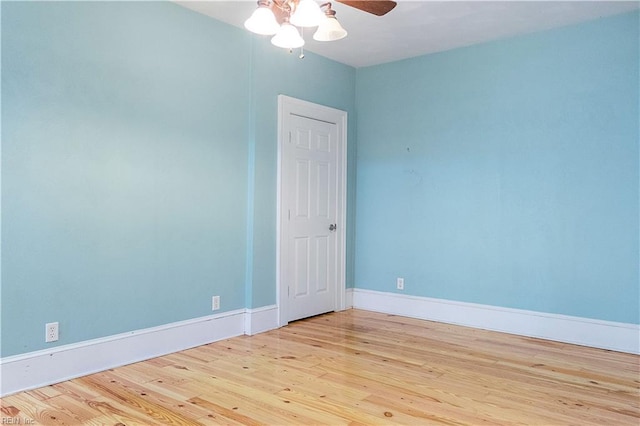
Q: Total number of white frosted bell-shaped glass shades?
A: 4